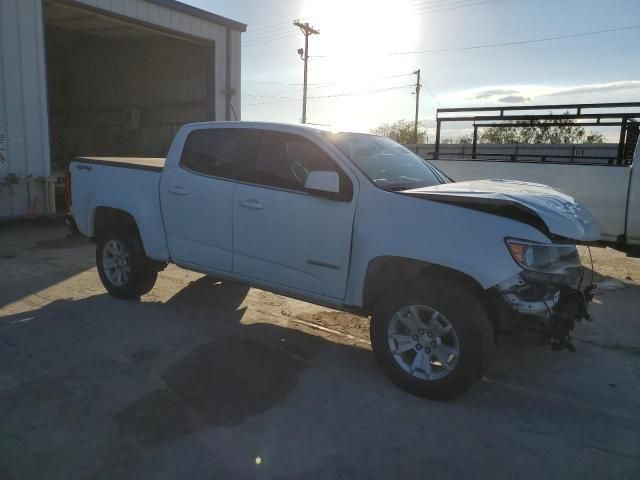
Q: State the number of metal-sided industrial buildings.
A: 1